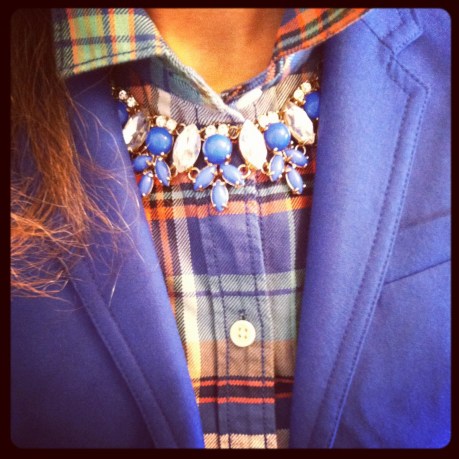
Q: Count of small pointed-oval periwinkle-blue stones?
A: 9